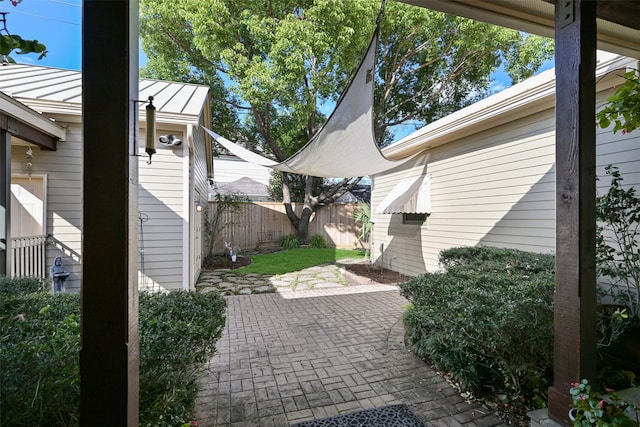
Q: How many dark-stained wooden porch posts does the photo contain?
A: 2